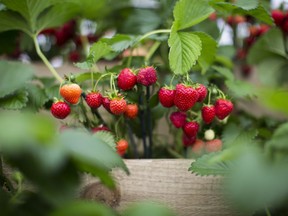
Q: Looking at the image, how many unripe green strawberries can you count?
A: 1